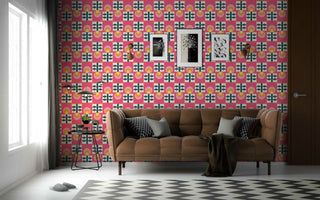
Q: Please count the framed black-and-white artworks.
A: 3